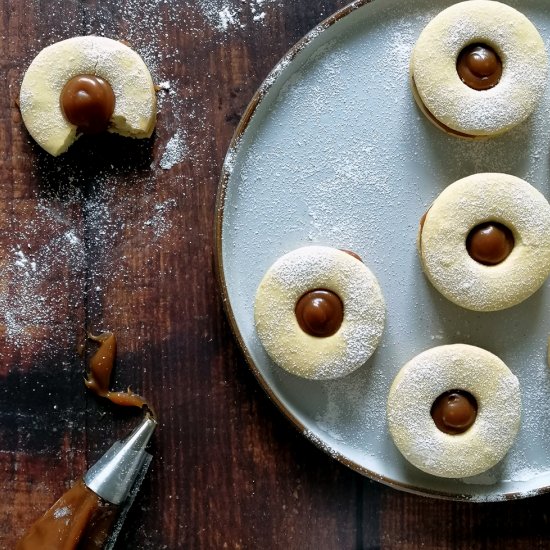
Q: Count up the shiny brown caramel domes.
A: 5